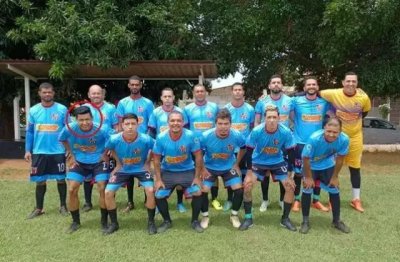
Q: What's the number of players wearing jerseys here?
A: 15